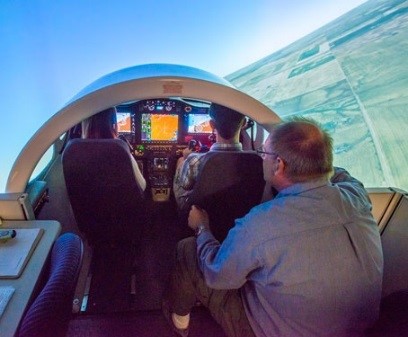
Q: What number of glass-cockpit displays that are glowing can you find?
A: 3